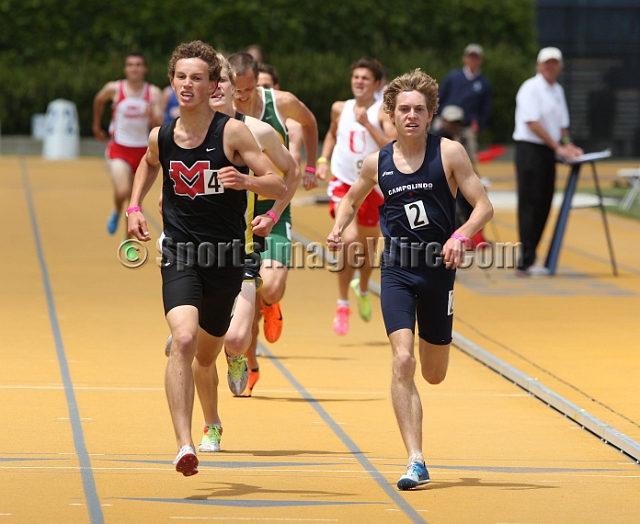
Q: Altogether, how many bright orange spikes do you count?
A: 2